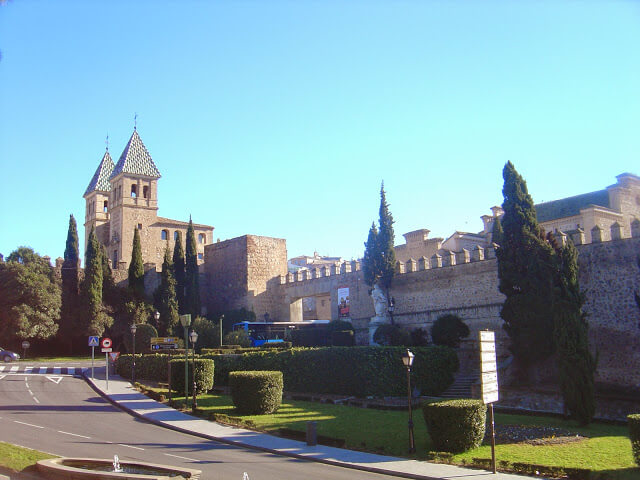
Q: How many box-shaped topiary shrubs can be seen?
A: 4